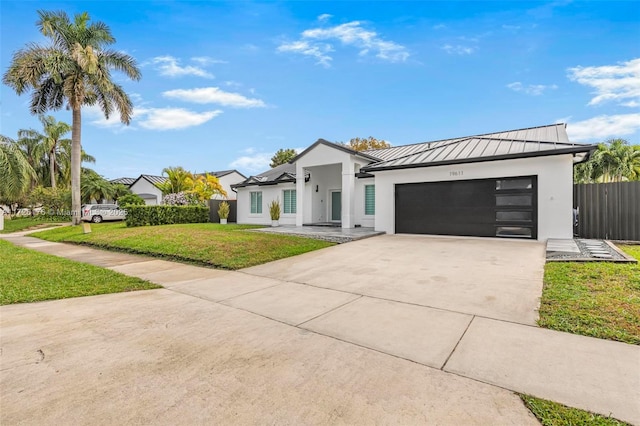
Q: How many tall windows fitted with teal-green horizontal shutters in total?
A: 3